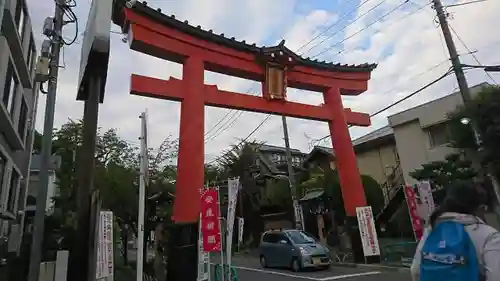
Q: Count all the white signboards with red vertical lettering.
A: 2